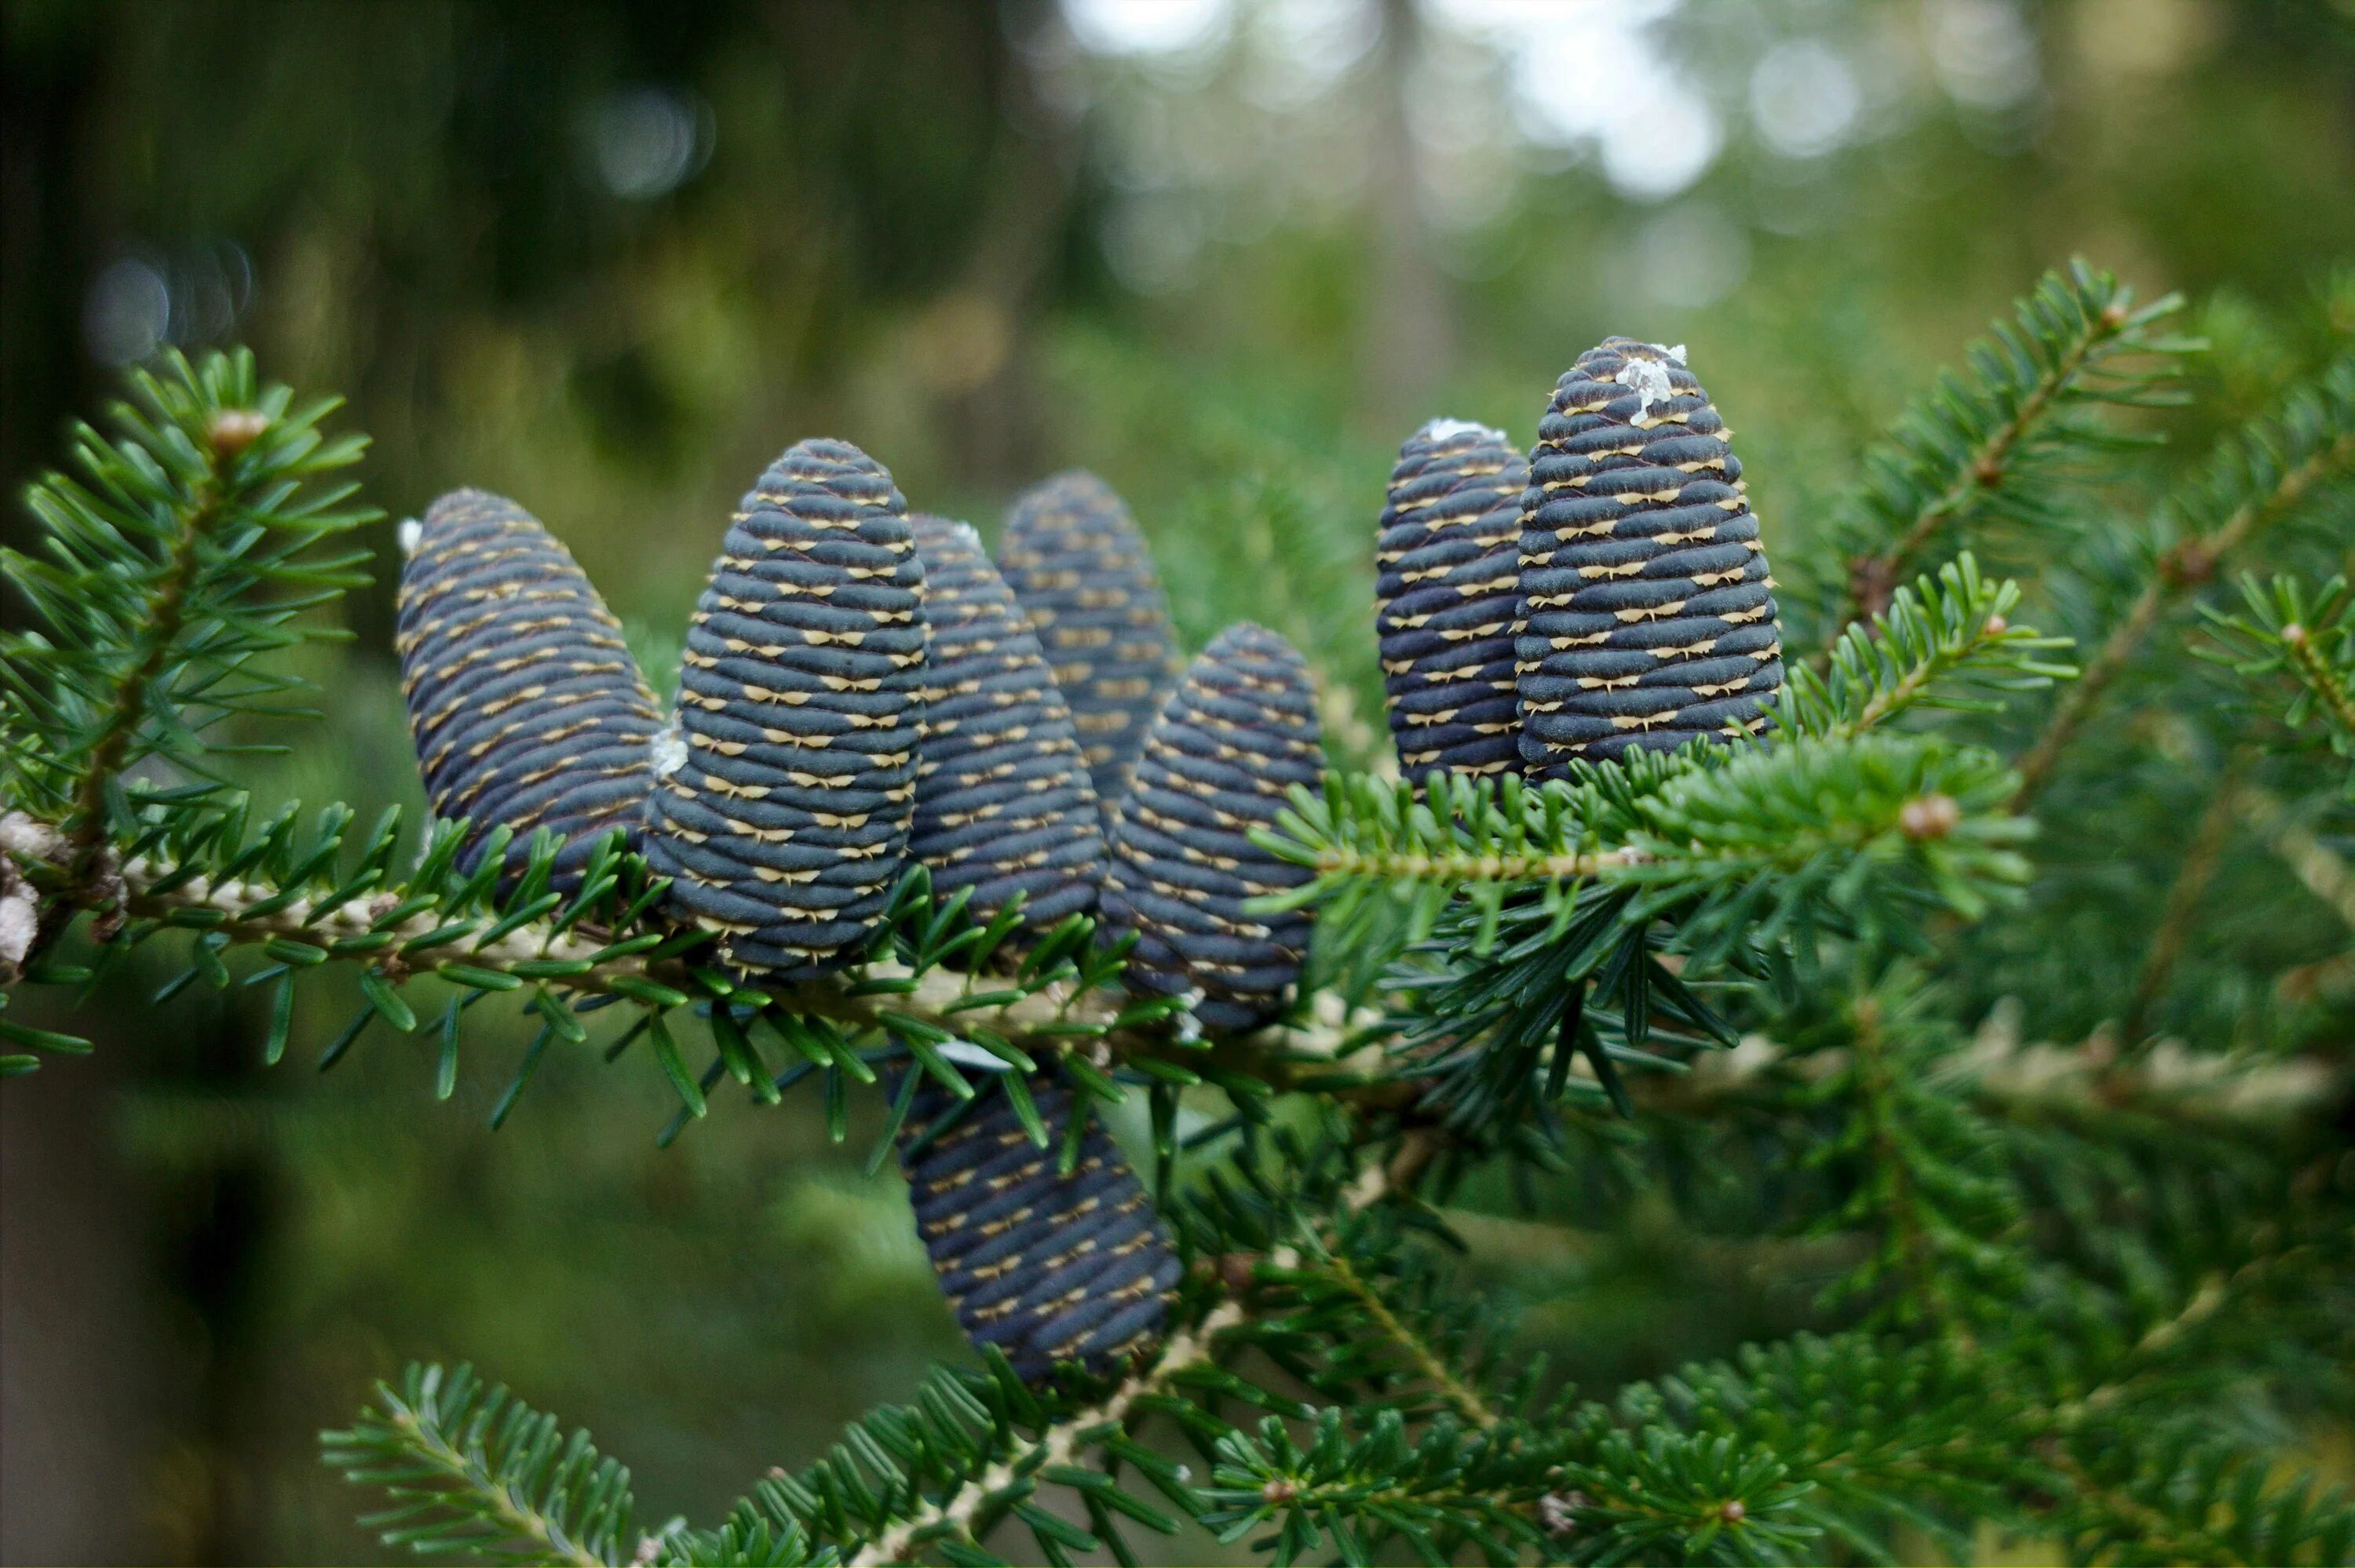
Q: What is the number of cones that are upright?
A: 7